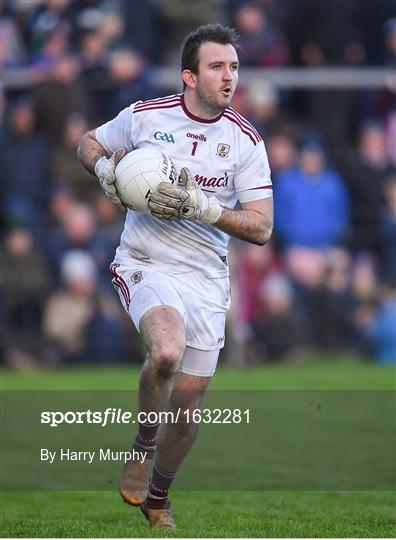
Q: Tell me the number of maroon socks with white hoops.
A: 2